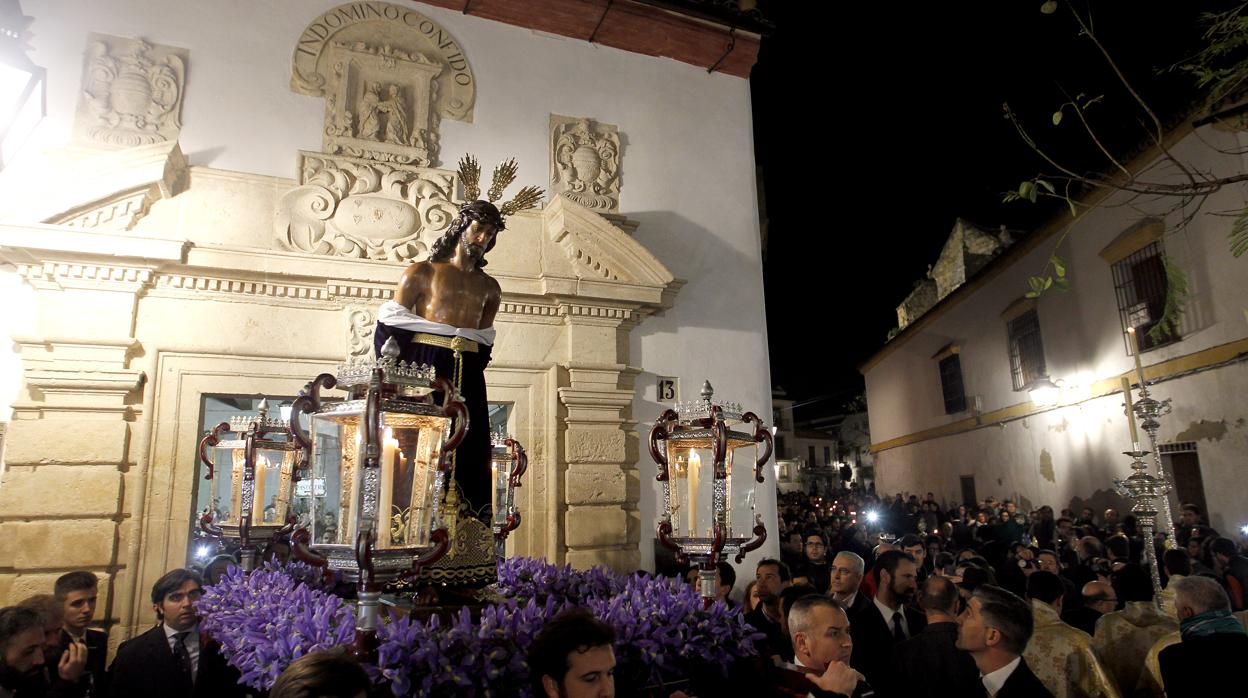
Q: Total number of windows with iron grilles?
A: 3